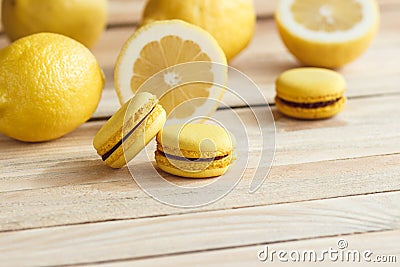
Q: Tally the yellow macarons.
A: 3